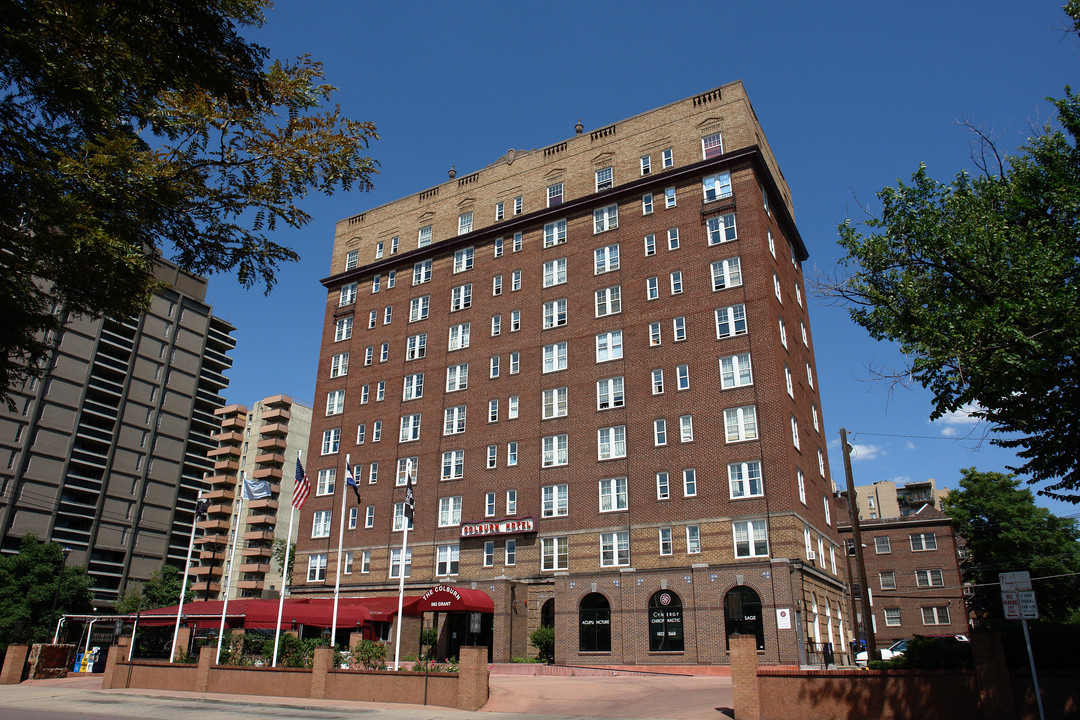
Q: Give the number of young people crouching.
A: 0